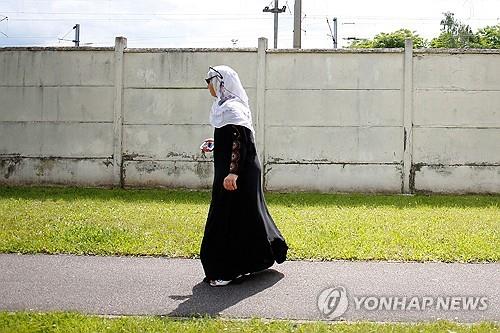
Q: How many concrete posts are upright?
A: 3